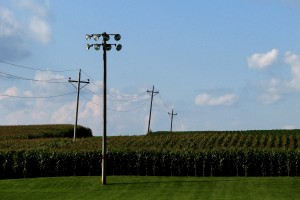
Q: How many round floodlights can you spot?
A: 8